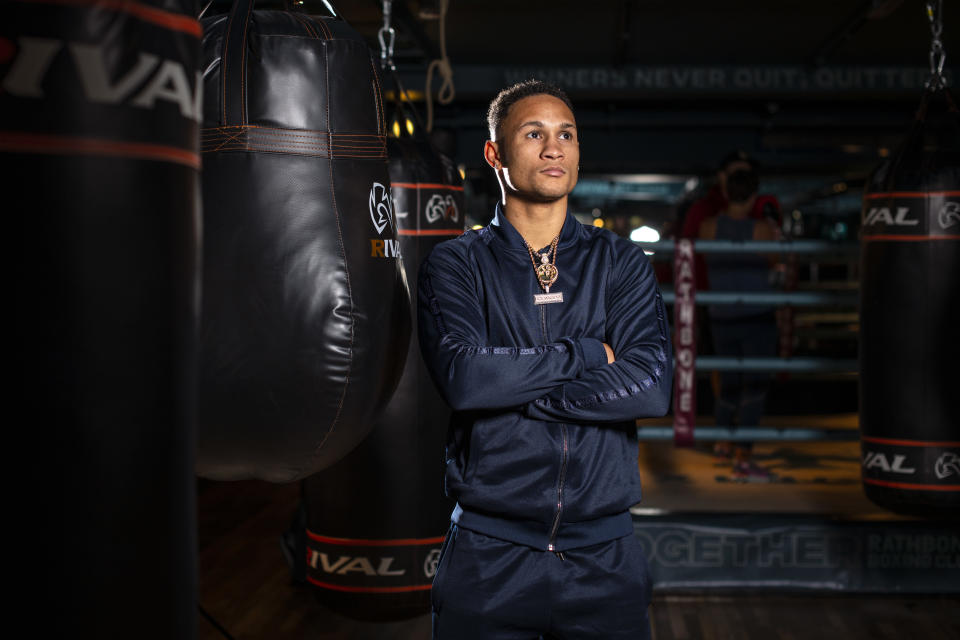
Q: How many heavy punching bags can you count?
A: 4